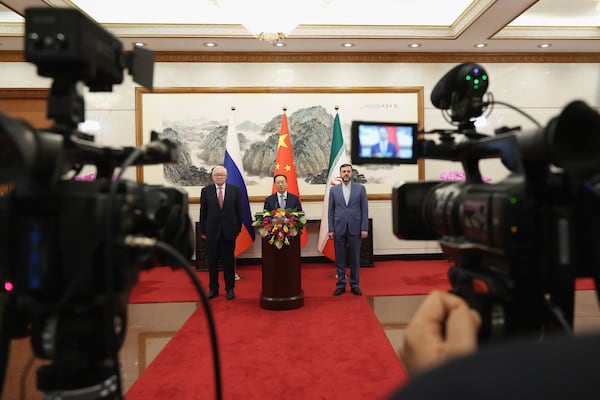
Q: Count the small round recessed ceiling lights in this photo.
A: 7